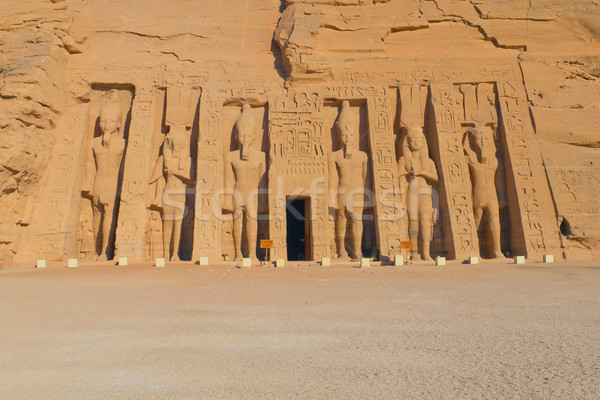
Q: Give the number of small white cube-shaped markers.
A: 14